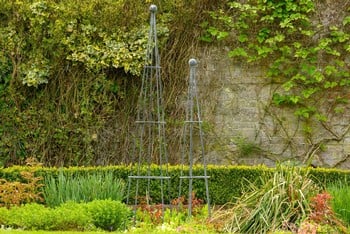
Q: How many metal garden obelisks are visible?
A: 2